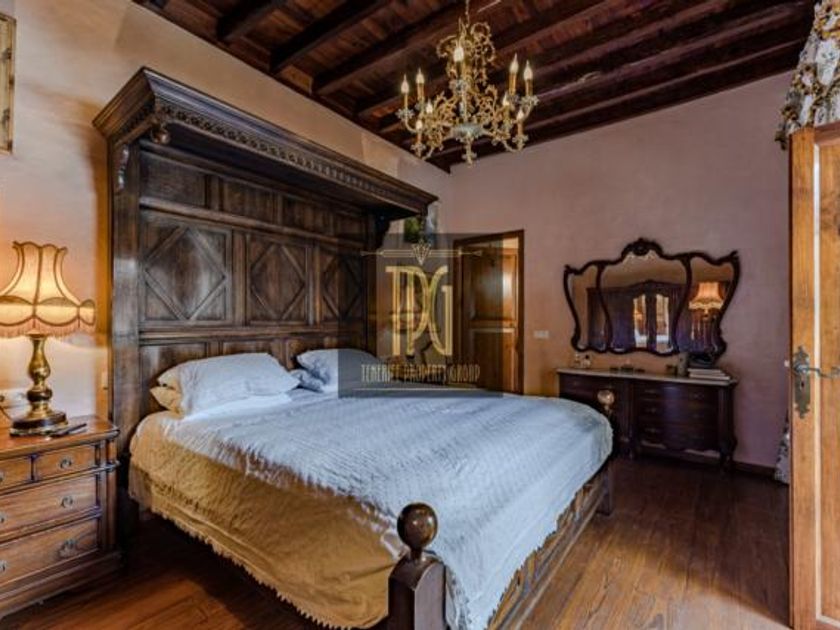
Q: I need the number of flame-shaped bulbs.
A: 9